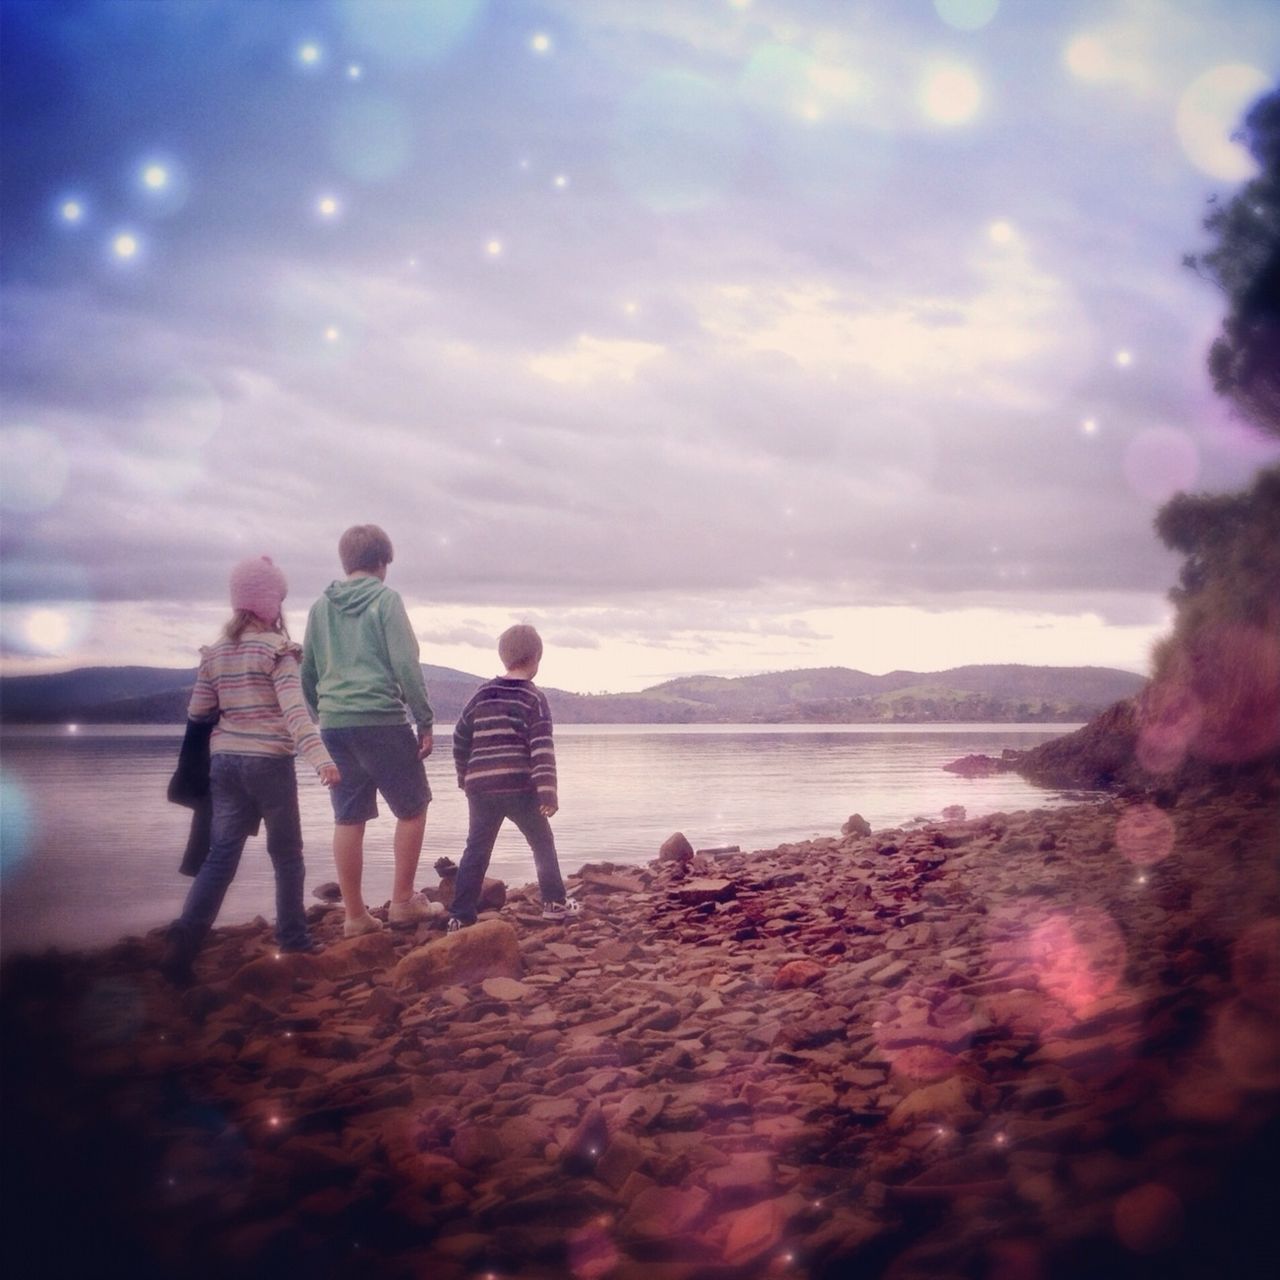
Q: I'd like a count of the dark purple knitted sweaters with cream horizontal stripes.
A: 1